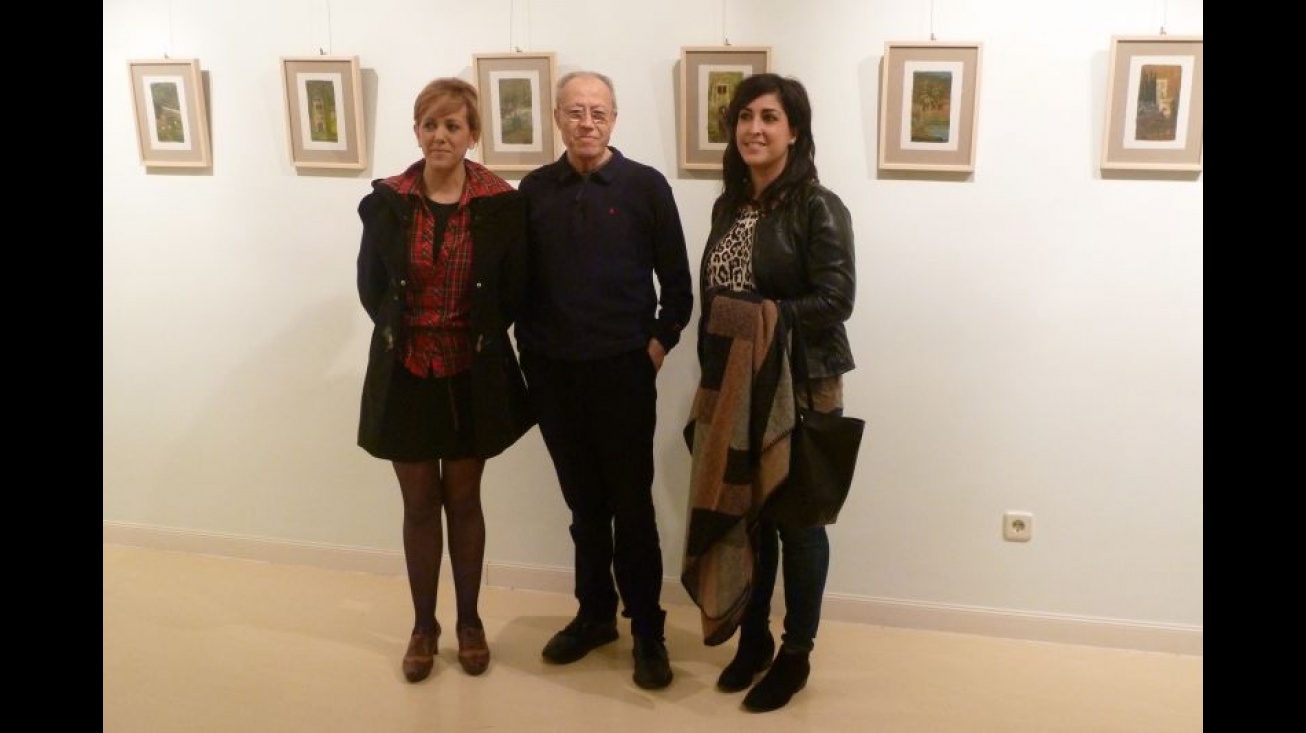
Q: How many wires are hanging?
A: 6